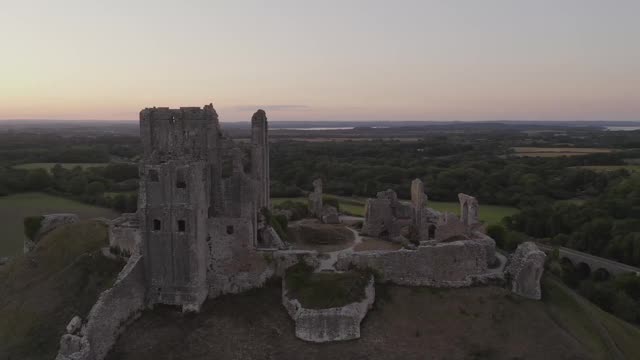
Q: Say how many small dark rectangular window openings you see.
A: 5